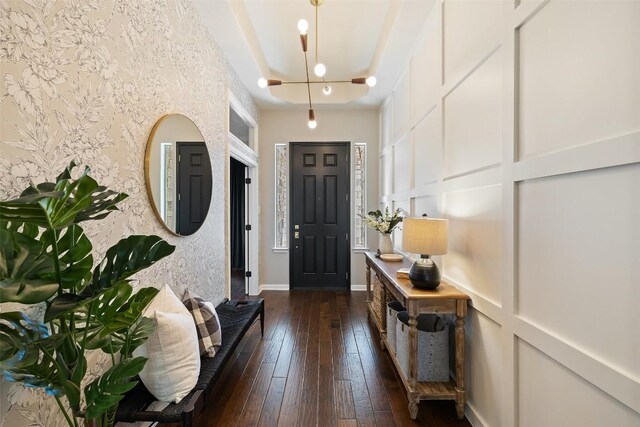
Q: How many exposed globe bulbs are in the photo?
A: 6